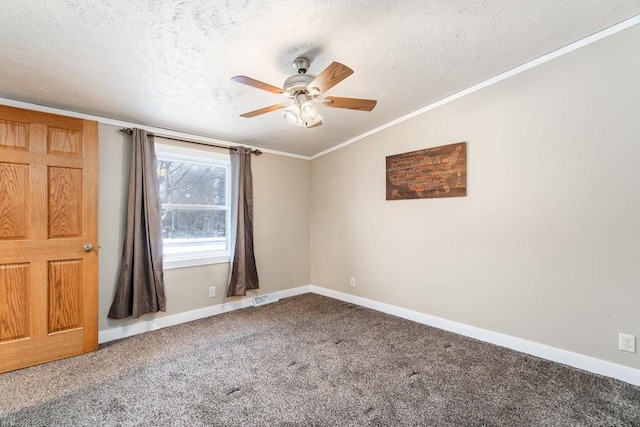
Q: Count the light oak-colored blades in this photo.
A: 5